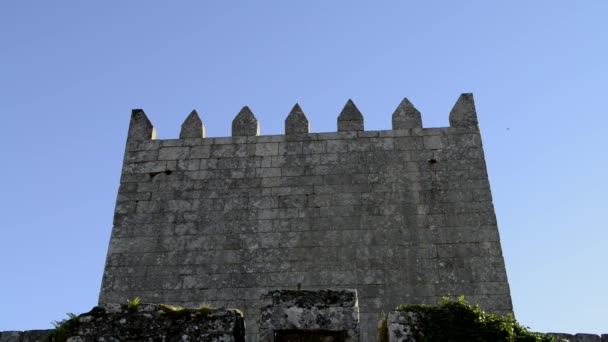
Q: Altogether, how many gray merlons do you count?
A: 7